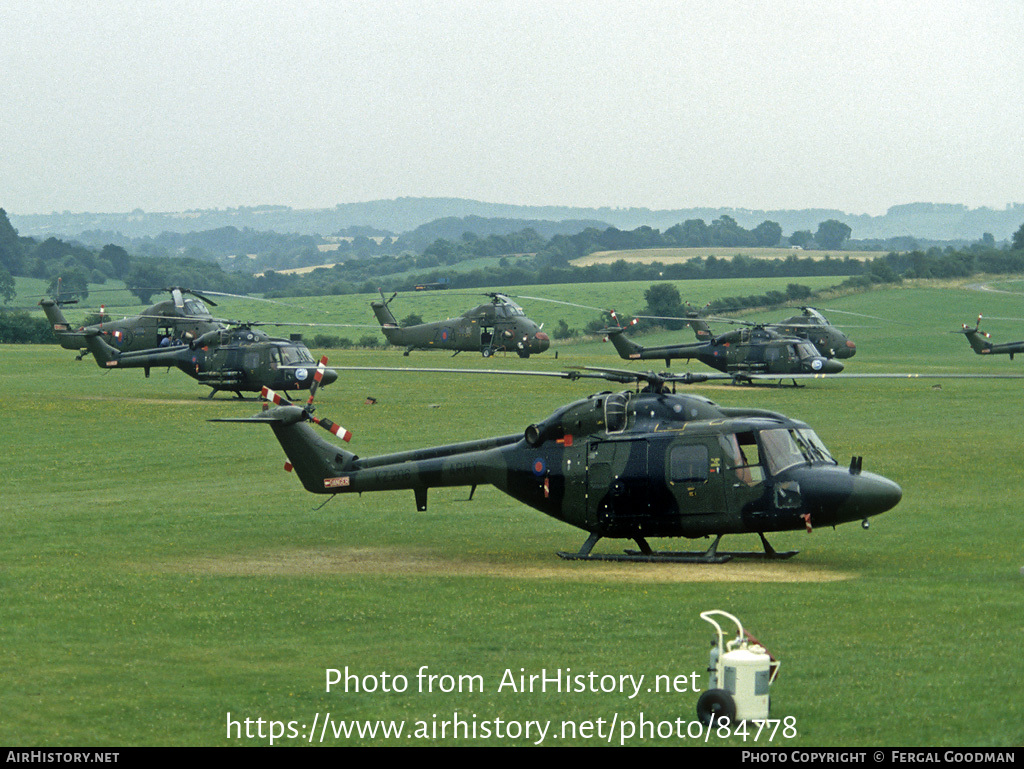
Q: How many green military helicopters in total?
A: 7